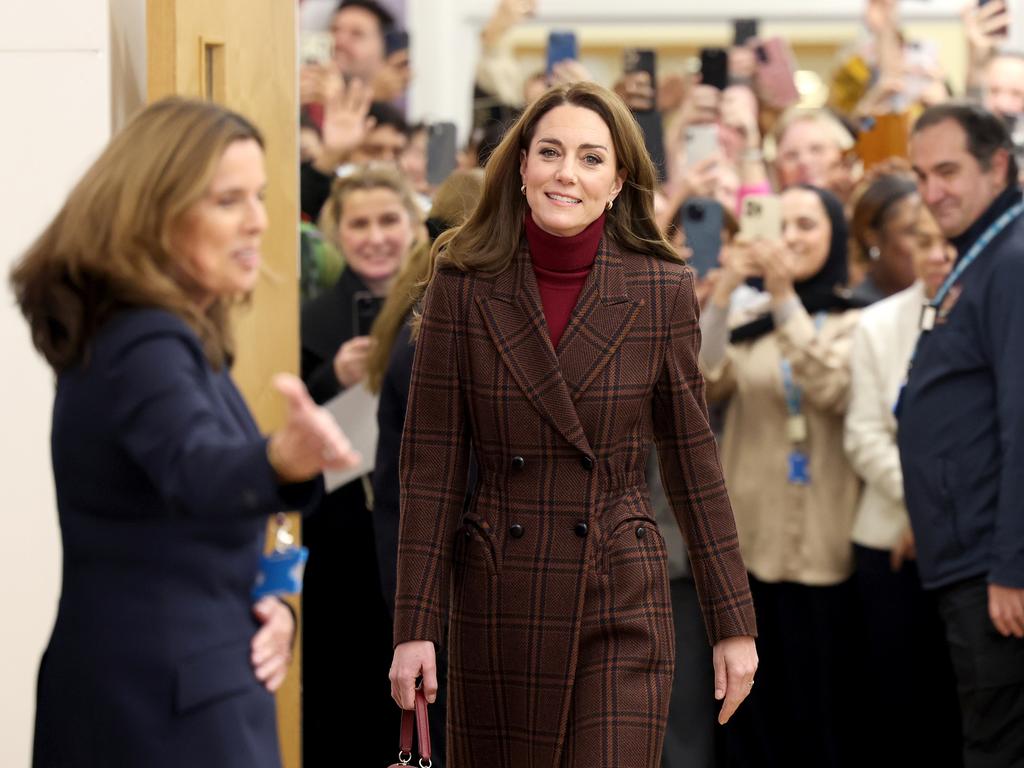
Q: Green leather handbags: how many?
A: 0